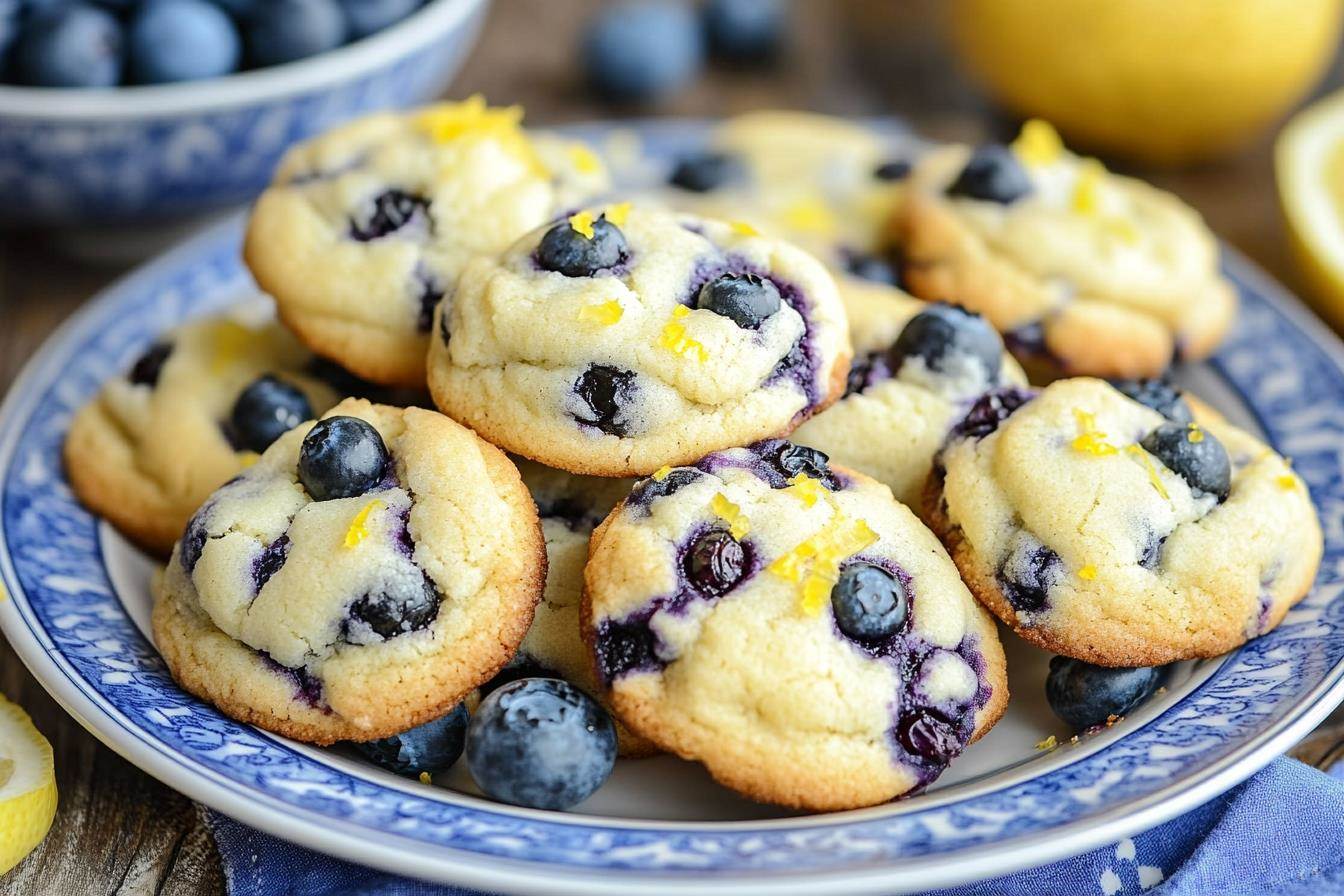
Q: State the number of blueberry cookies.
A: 10